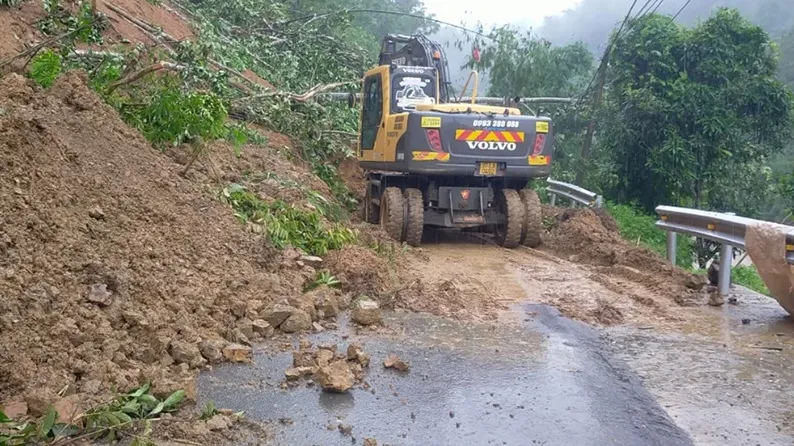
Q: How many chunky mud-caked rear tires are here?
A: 4